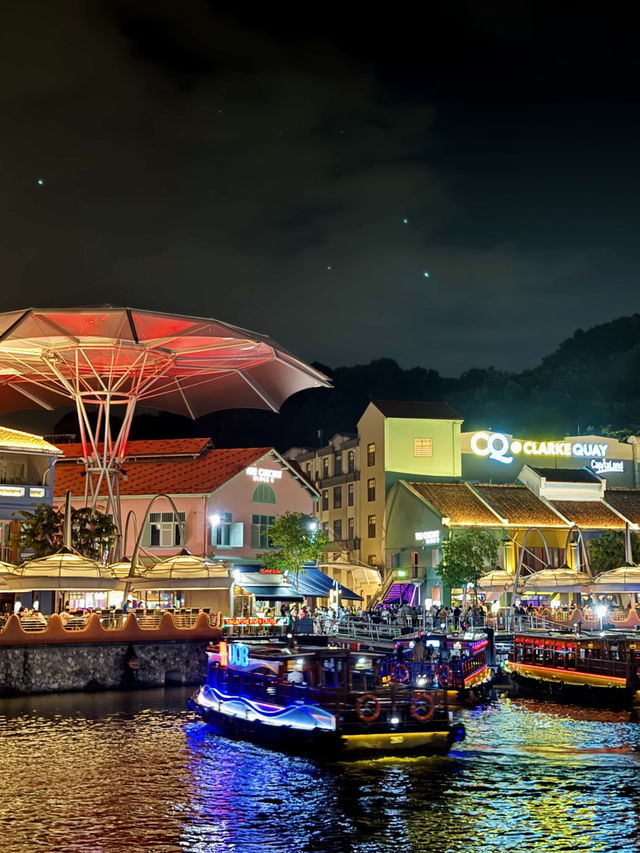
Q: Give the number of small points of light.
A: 4